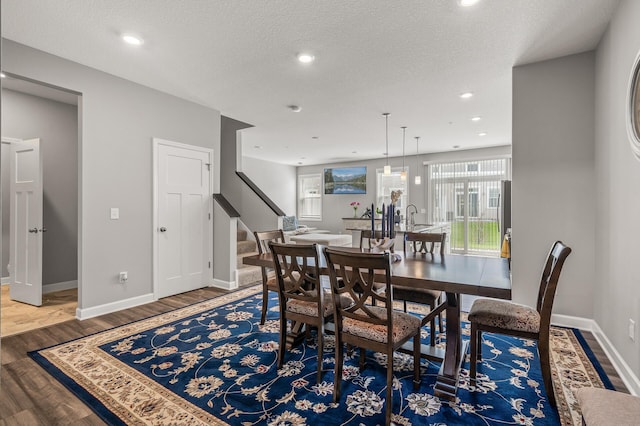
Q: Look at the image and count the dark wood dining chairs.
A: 6